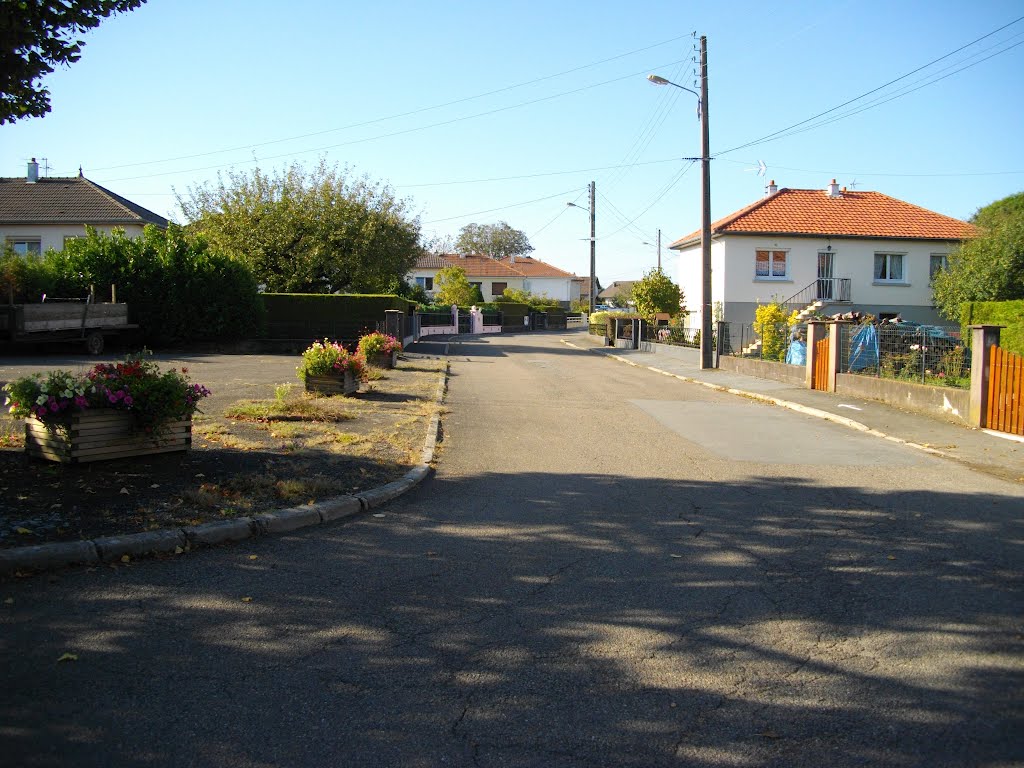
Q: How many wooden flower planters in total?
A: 3